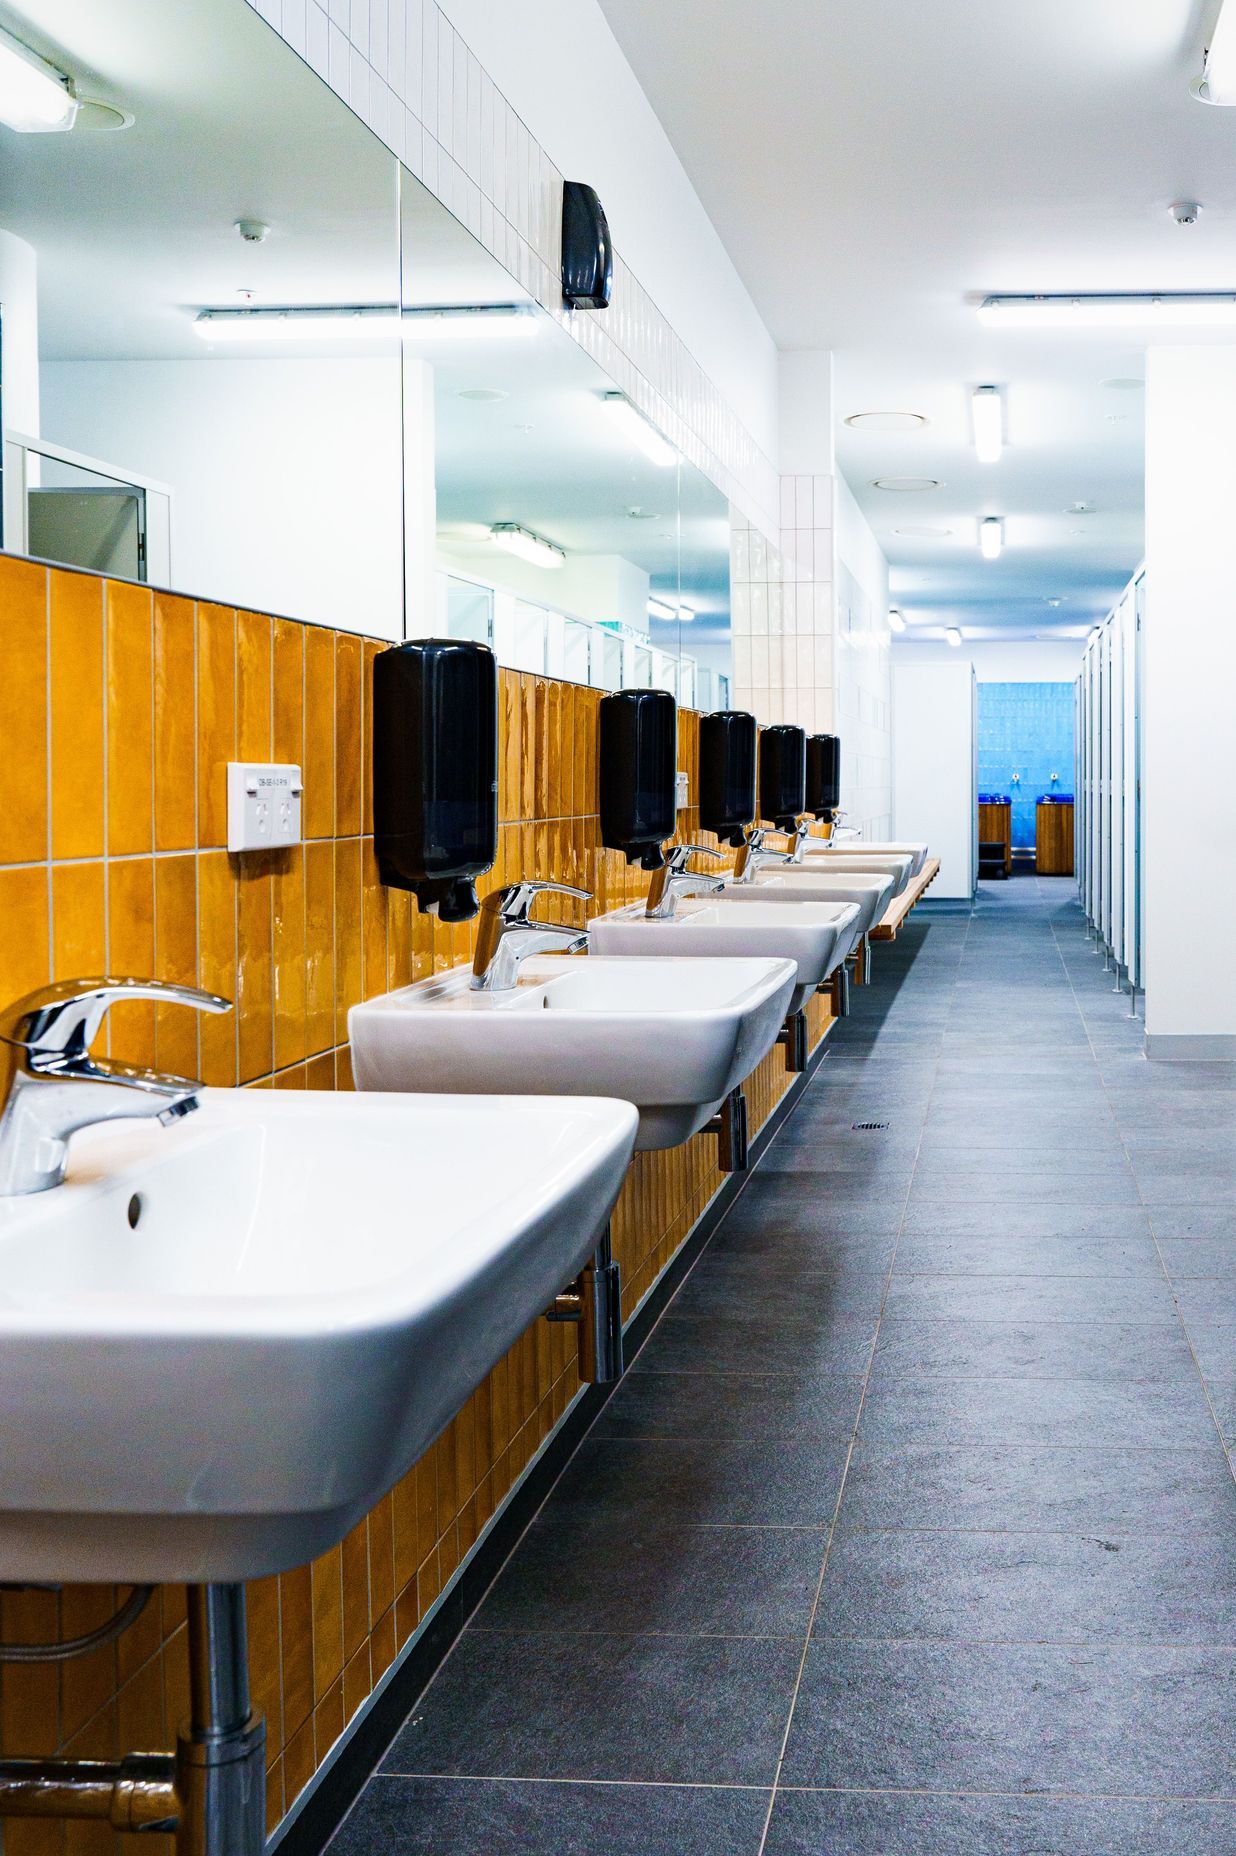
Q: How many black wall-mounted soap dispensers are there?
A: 5